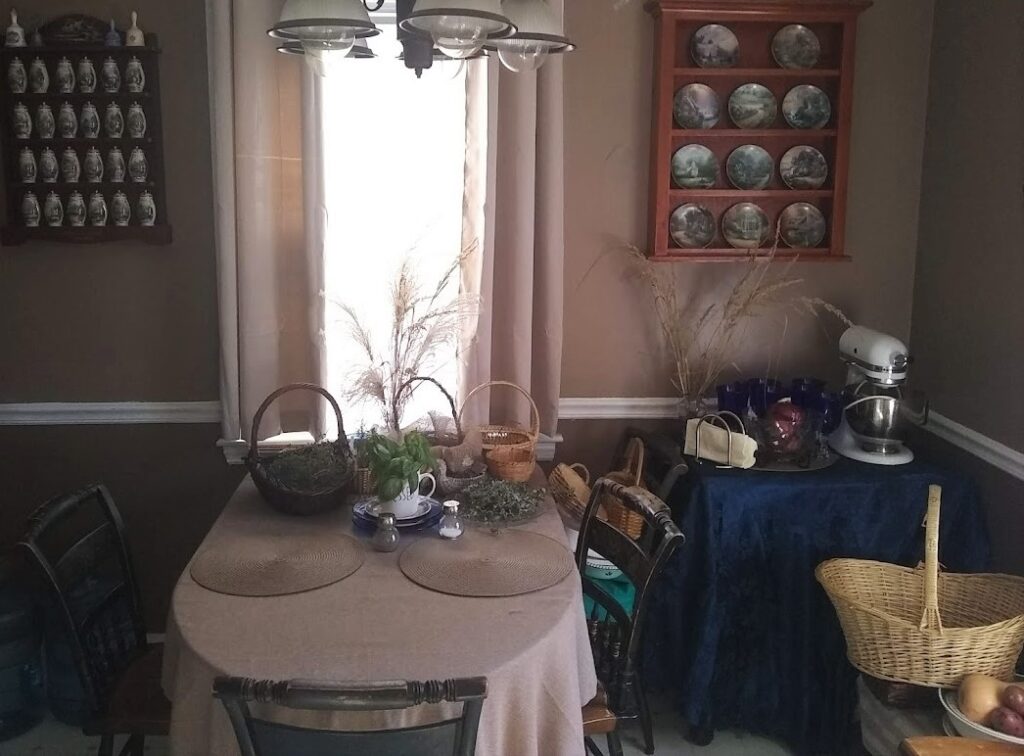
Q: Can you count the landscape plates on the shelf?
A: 11